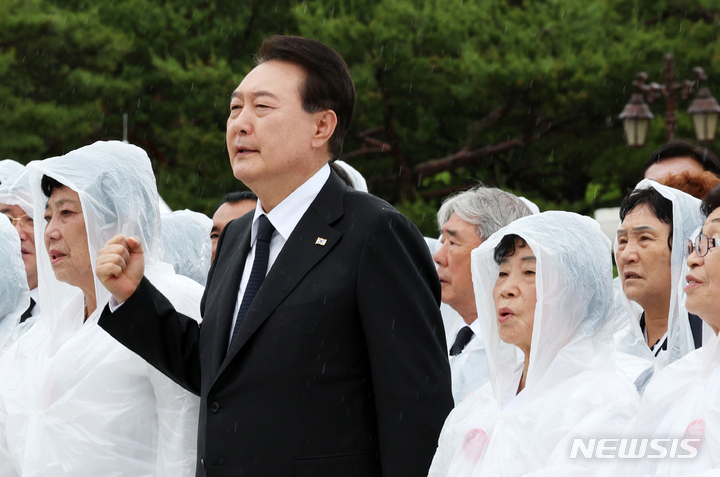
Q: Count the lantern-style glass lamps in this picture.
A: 2